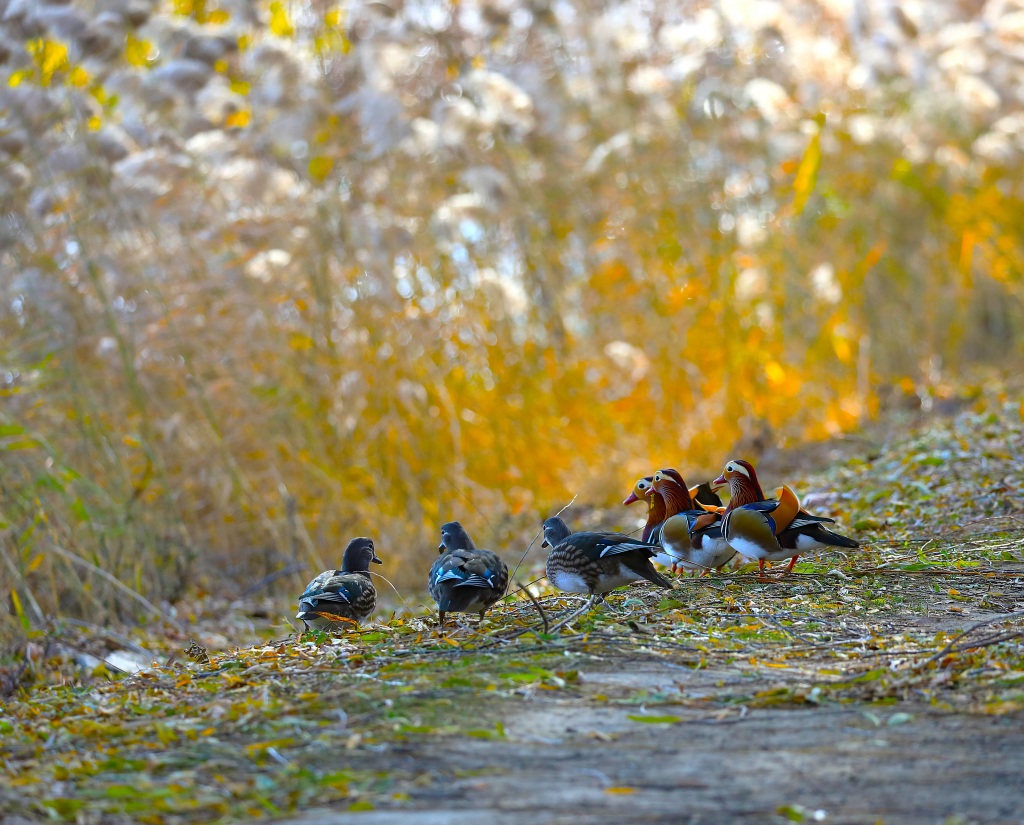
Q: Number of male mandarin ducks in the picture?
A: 3